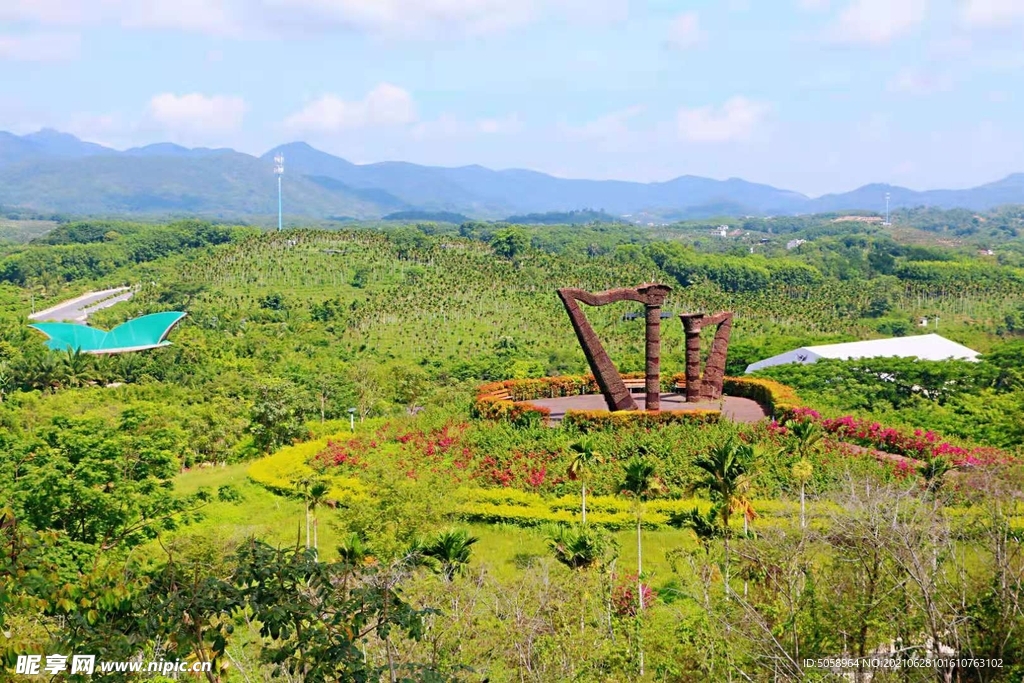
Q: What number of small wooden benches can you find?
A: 3